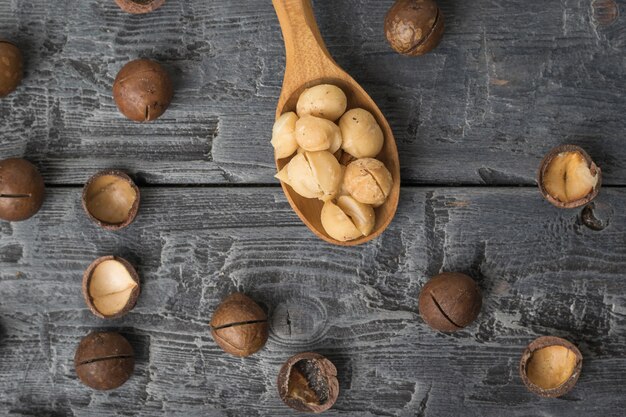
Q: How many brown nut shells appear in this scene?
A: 13